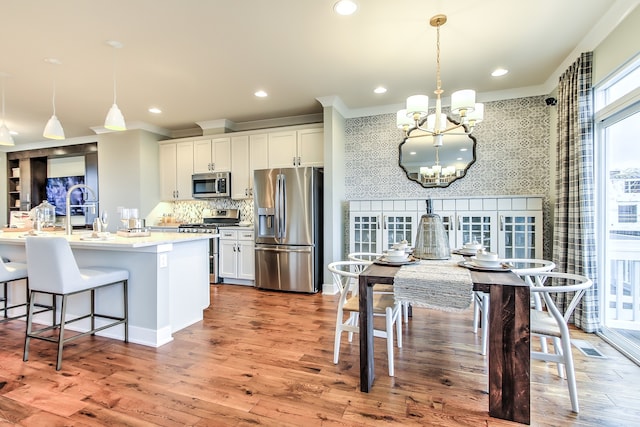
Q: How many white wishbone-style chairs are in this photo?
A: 4